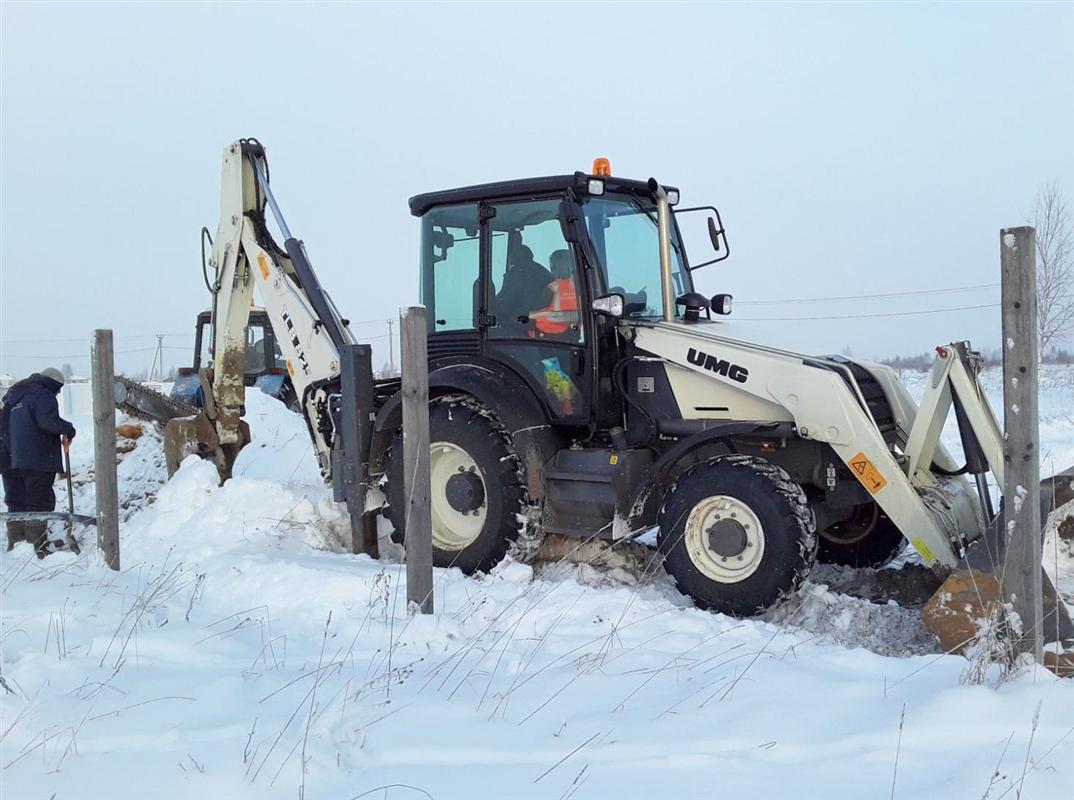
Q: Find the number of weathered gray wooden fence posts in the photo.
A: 3